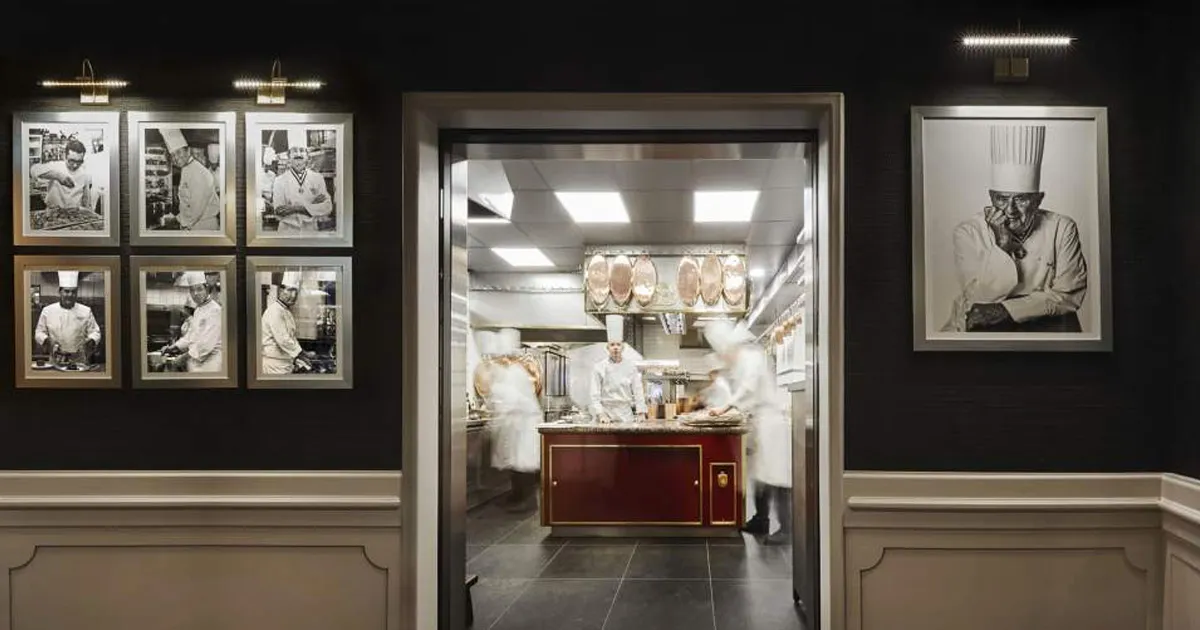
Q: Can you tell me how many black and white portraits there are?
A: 7